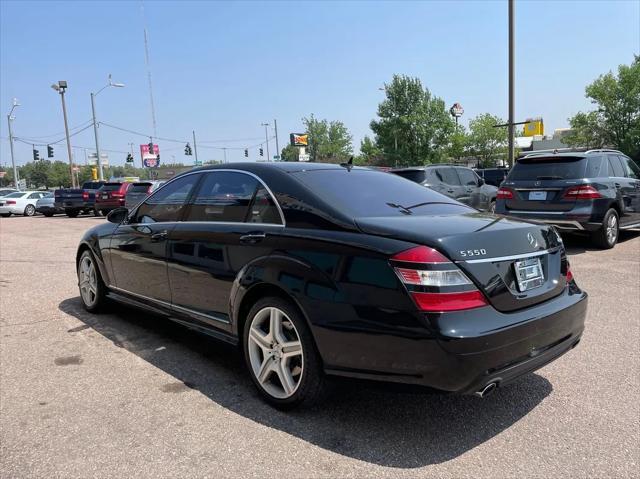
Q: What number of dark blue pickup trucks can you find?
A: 1